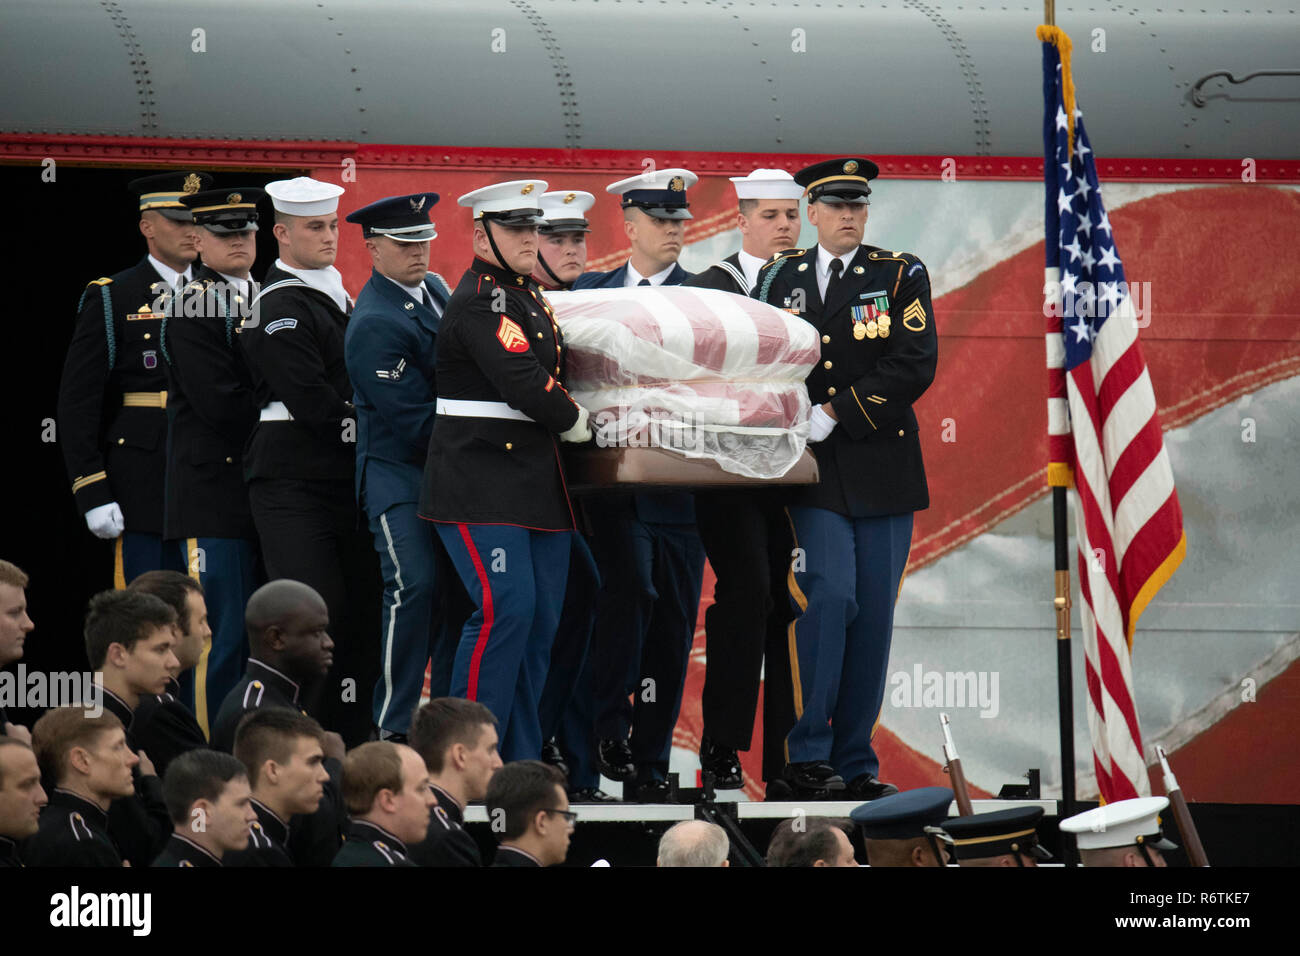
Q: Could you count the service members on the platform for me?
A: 9